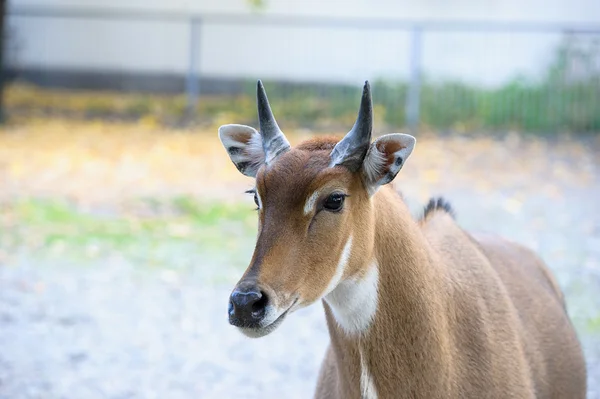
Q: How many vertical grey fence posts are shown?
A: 2